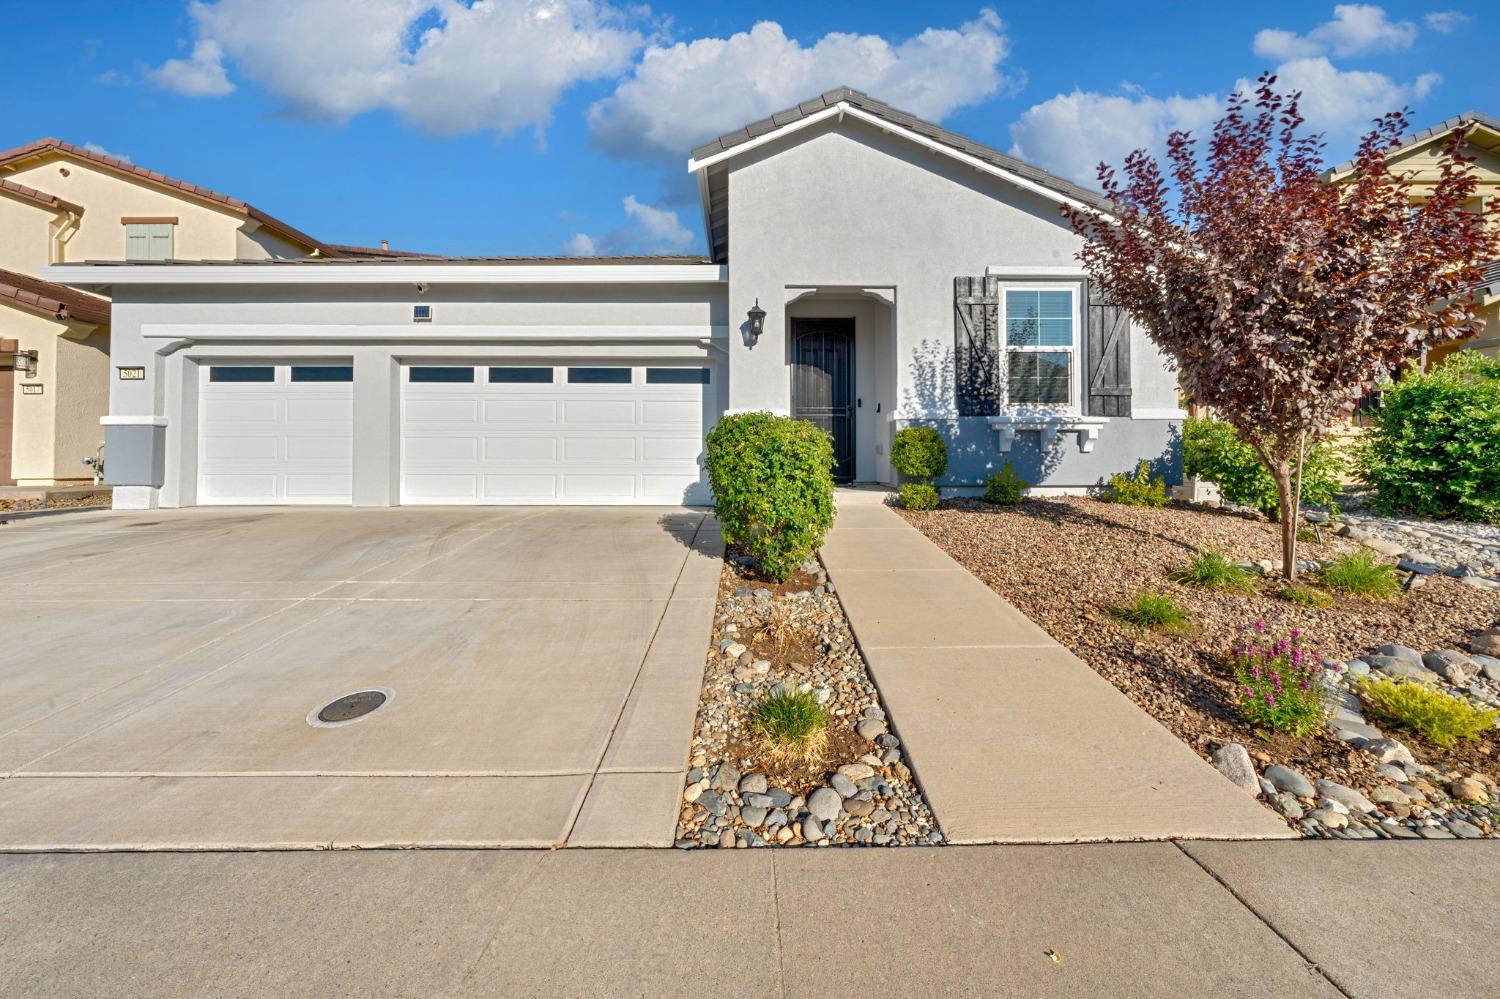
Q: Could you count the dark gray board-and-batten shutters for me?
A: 2